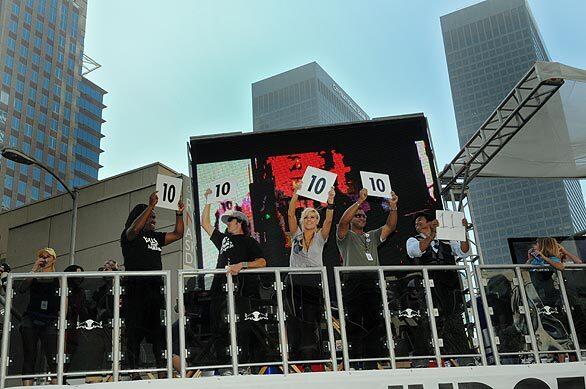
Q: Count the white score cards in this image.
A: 5